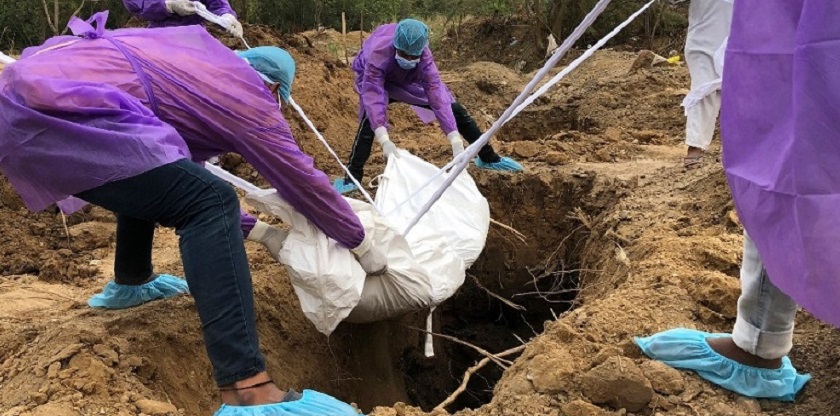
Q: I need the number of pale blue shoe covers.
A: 5